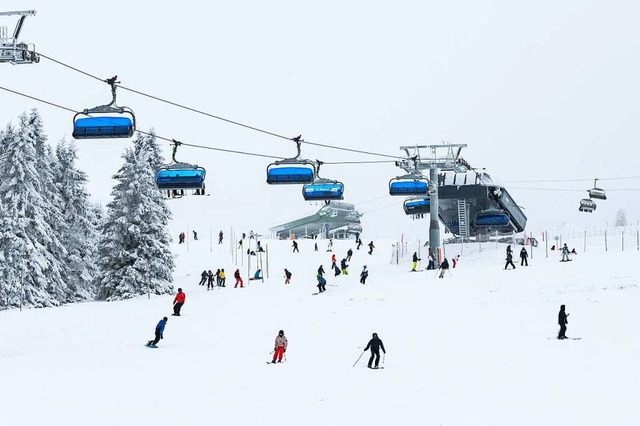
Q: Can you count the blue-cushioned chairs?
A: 7